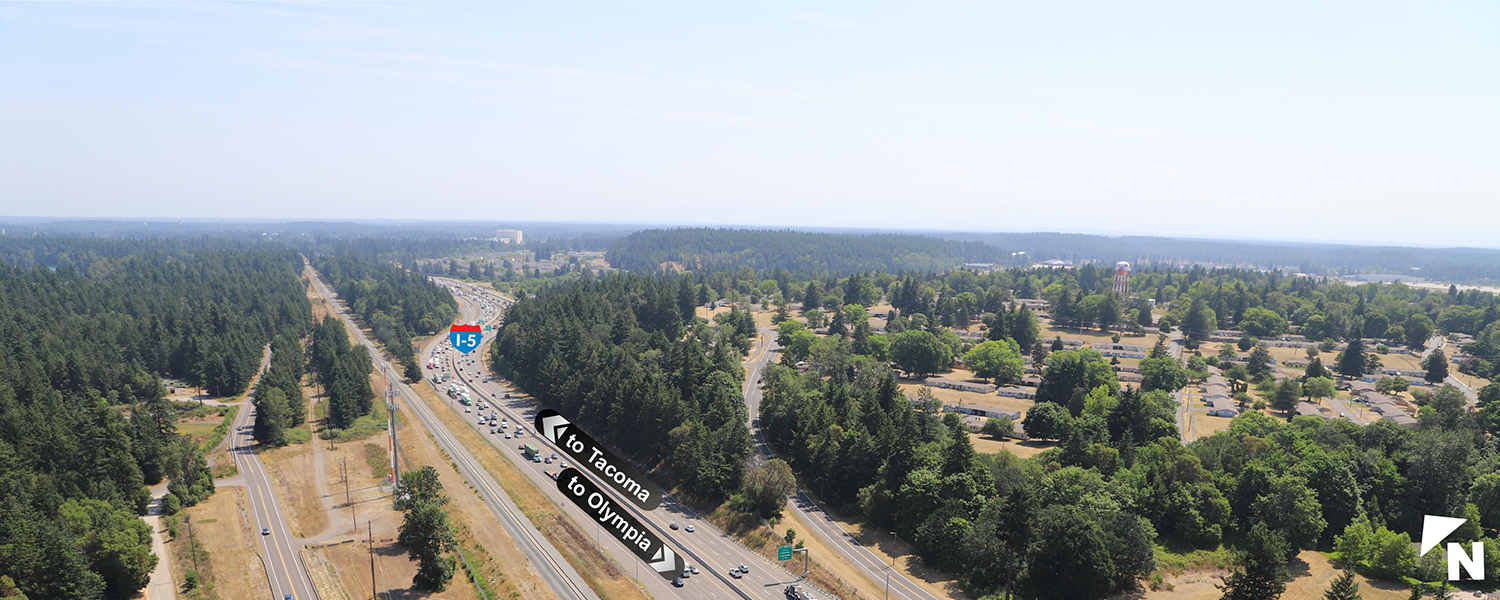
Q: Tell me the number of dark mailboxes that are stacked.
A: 0